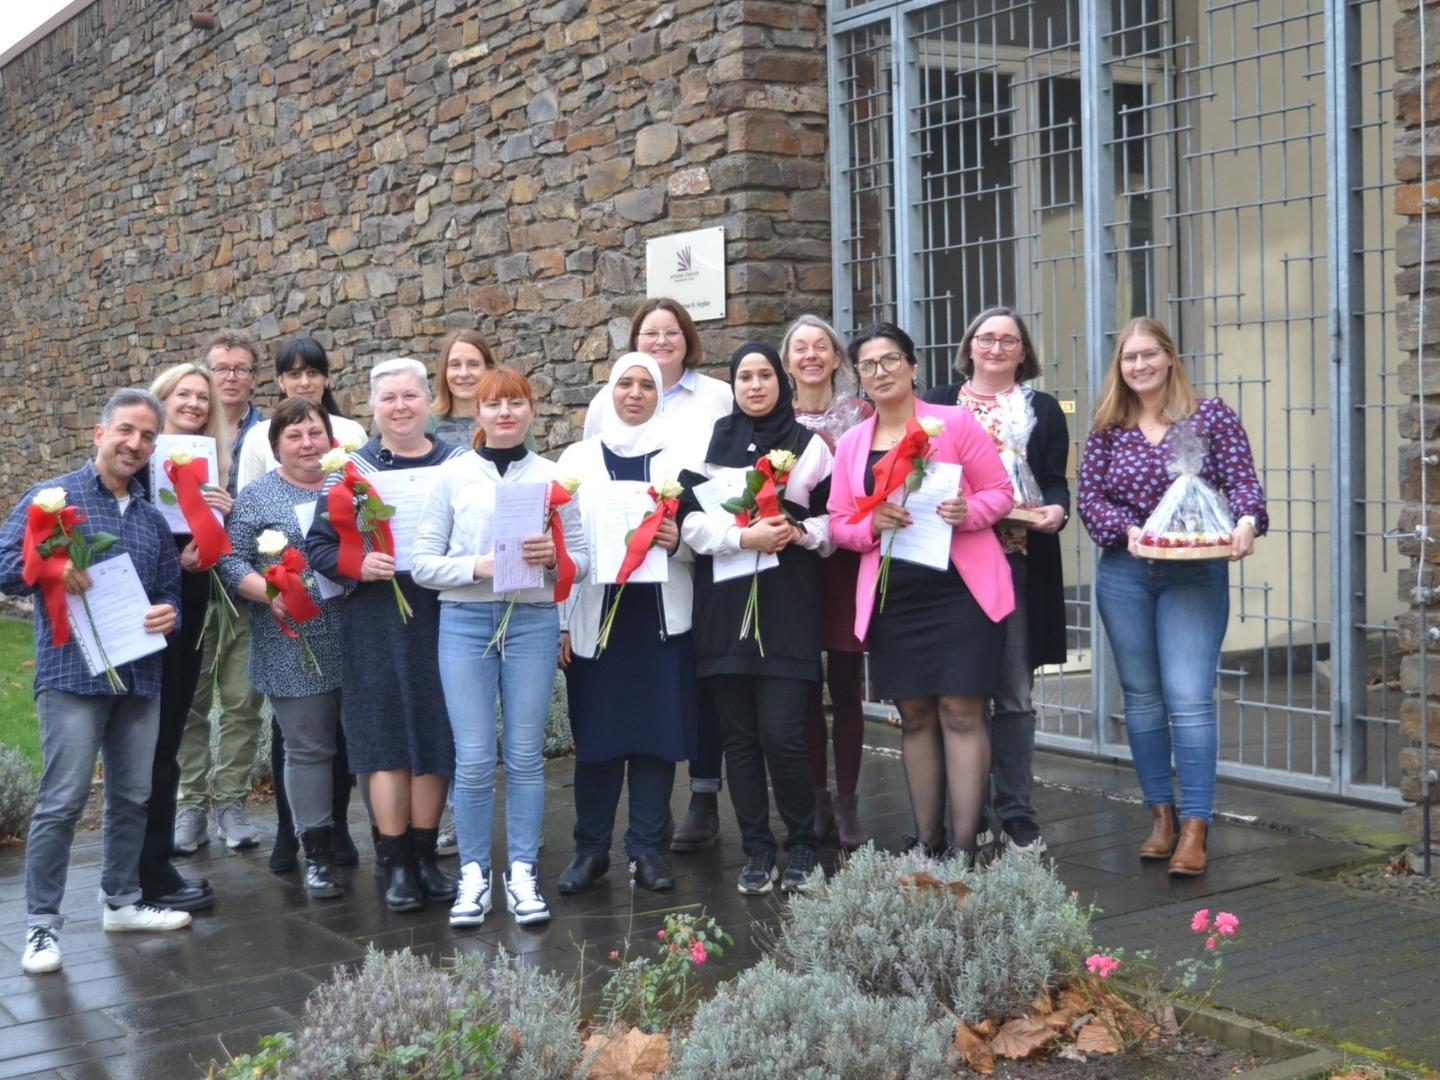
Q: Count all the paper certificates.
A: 8